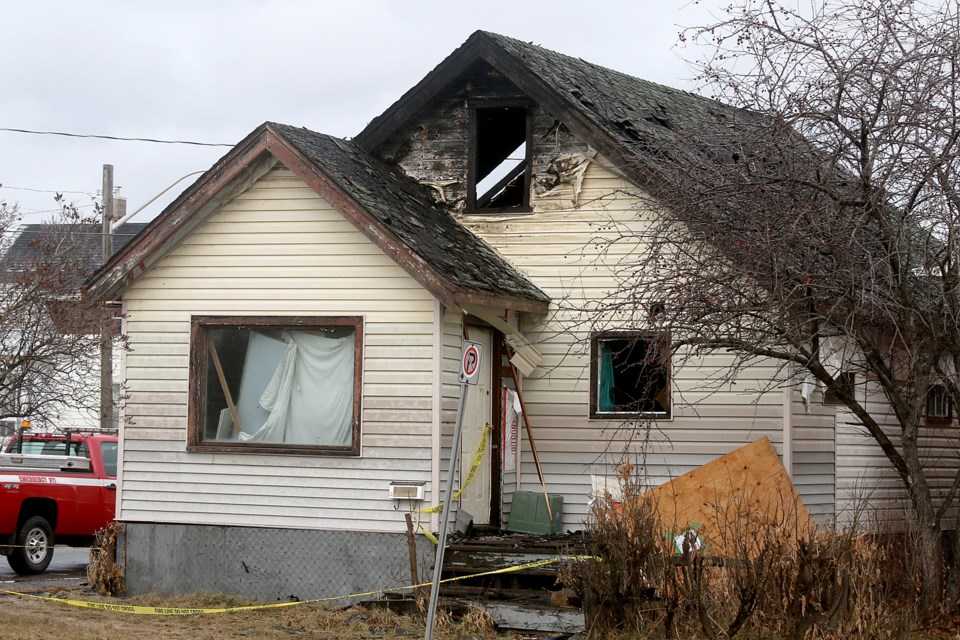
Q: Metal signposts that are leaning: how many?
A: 1